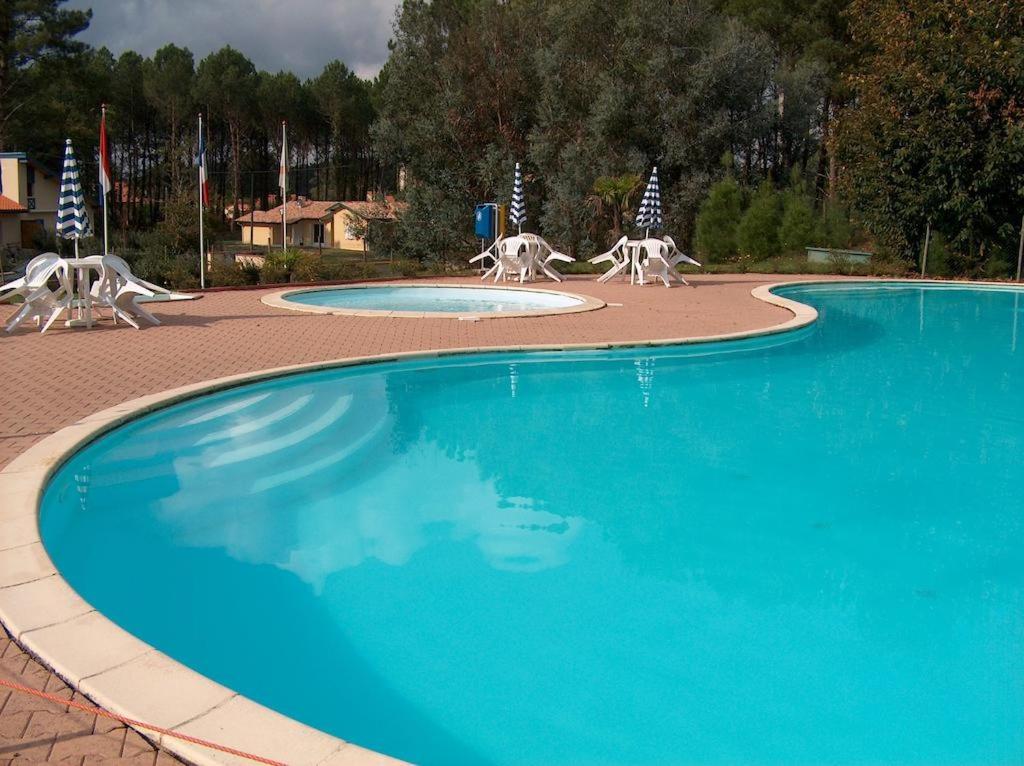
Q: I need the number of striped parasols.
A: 3